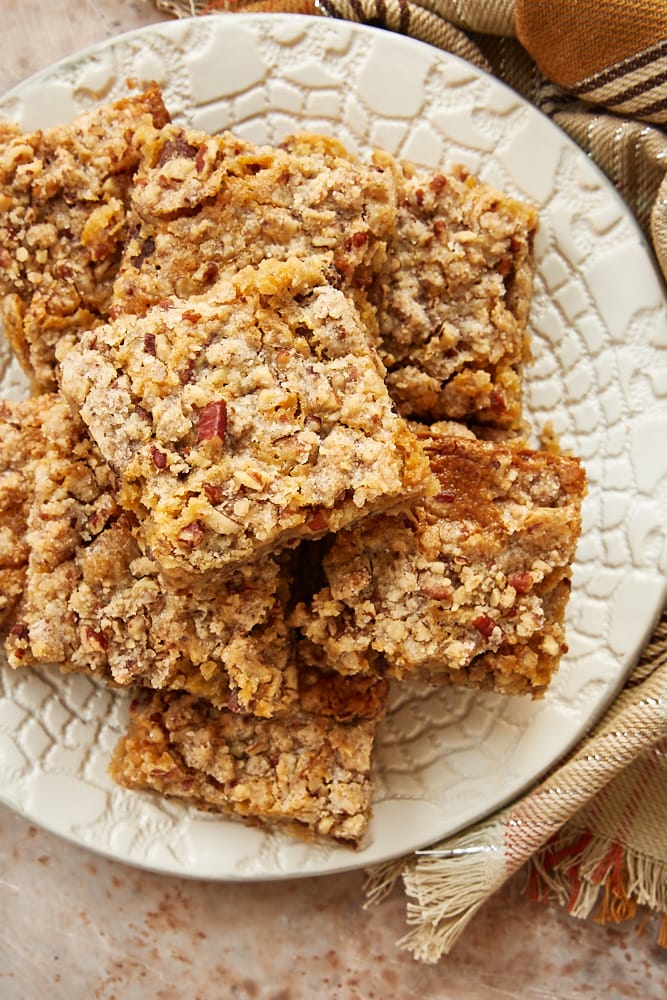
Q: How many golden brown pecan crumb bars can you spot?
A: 7